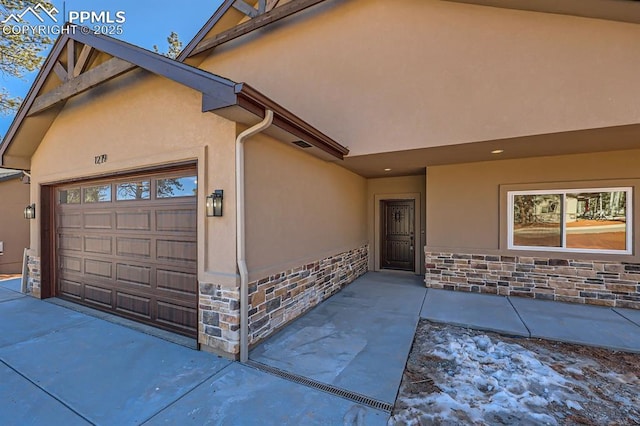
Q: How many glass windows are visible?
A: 5